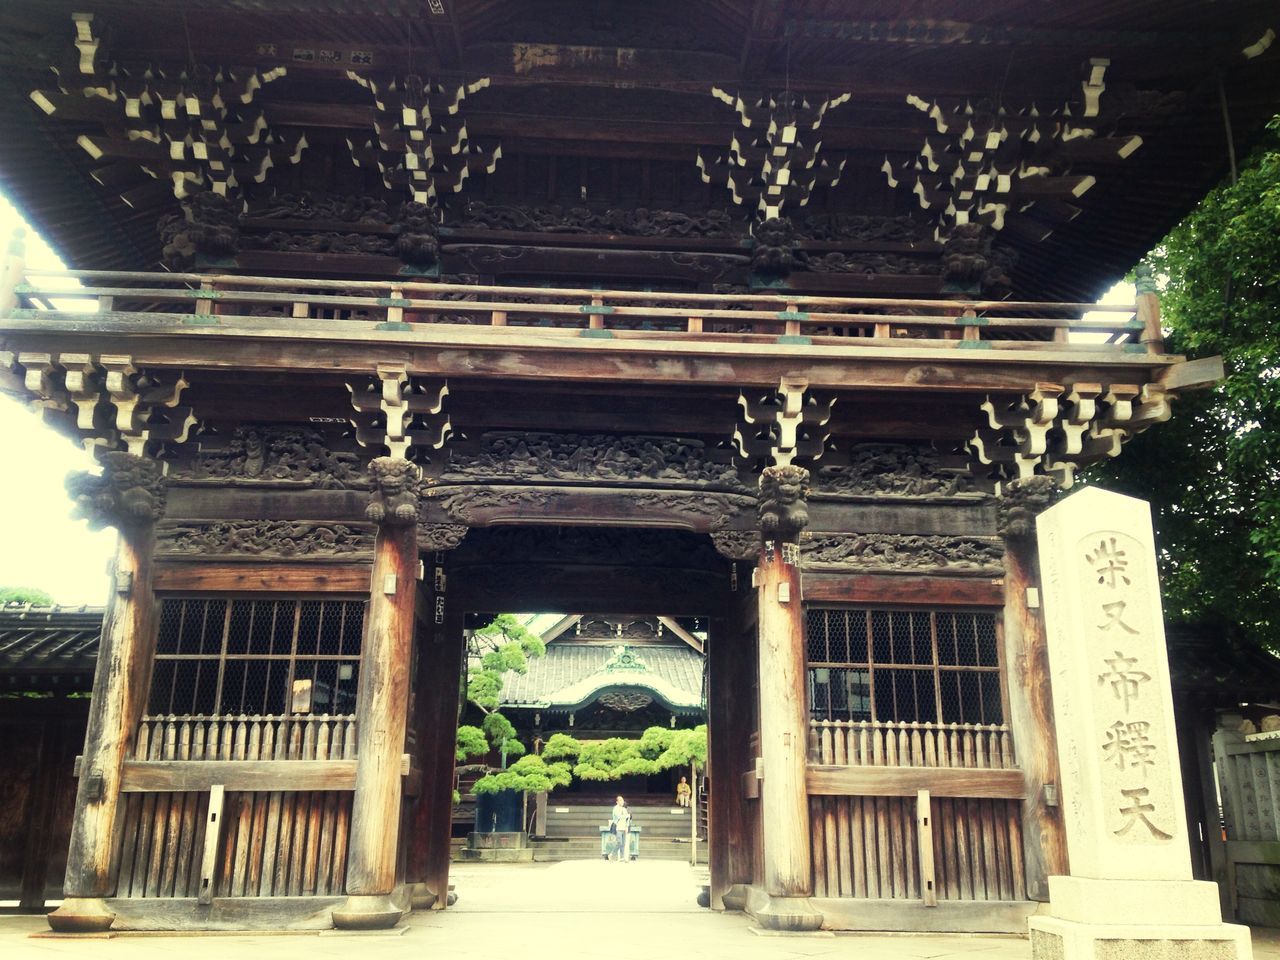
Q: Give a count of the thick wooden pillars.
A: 4